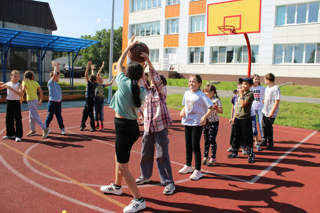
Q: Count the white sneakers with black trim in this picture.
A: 2